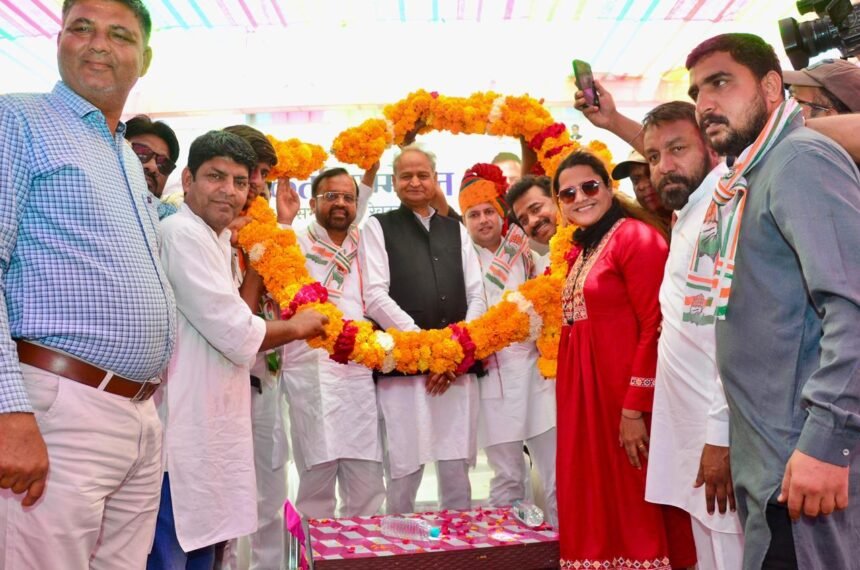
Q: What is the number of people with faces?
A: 13